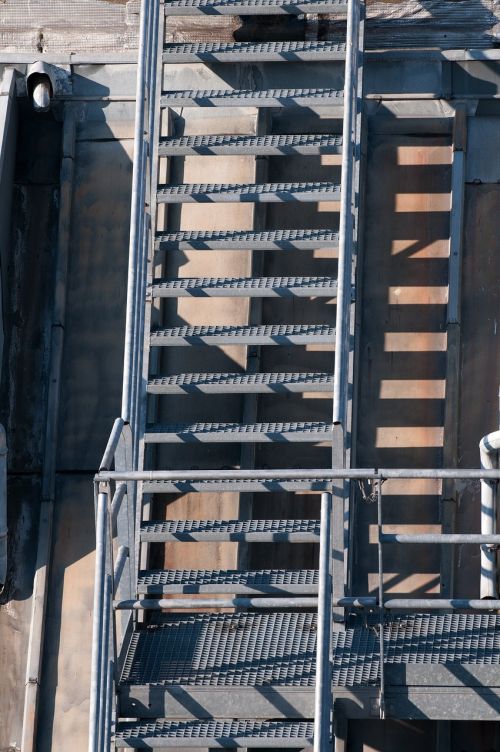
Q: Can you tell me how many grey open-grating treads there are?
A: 14